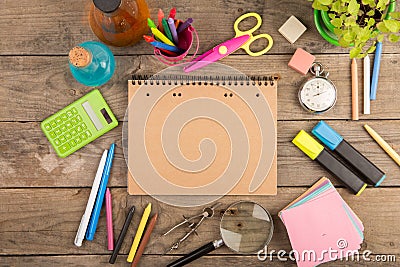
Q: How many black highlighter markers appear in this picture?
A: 2